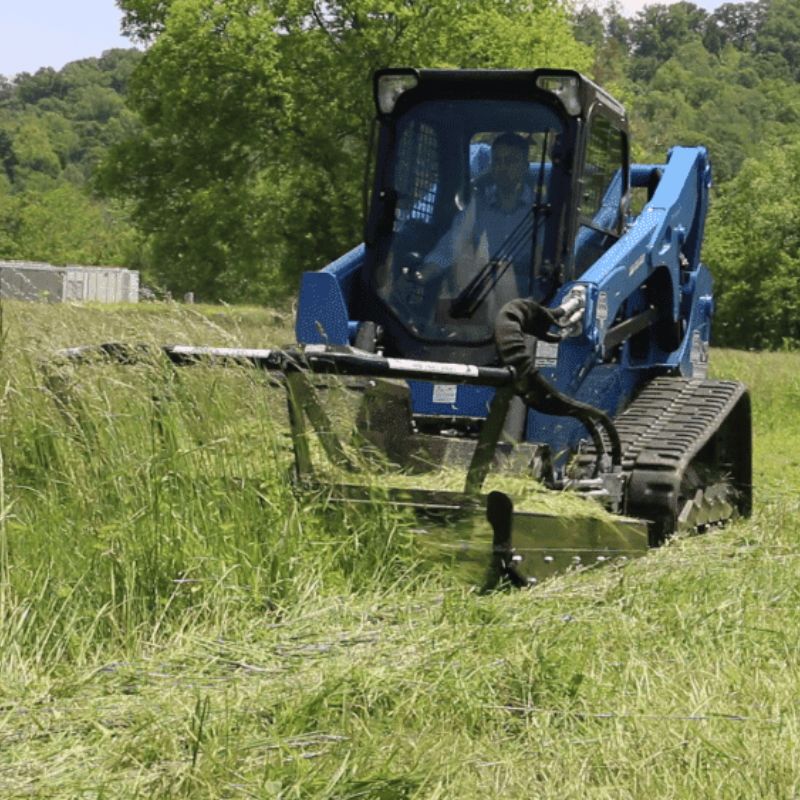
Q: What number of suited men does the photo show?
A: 0